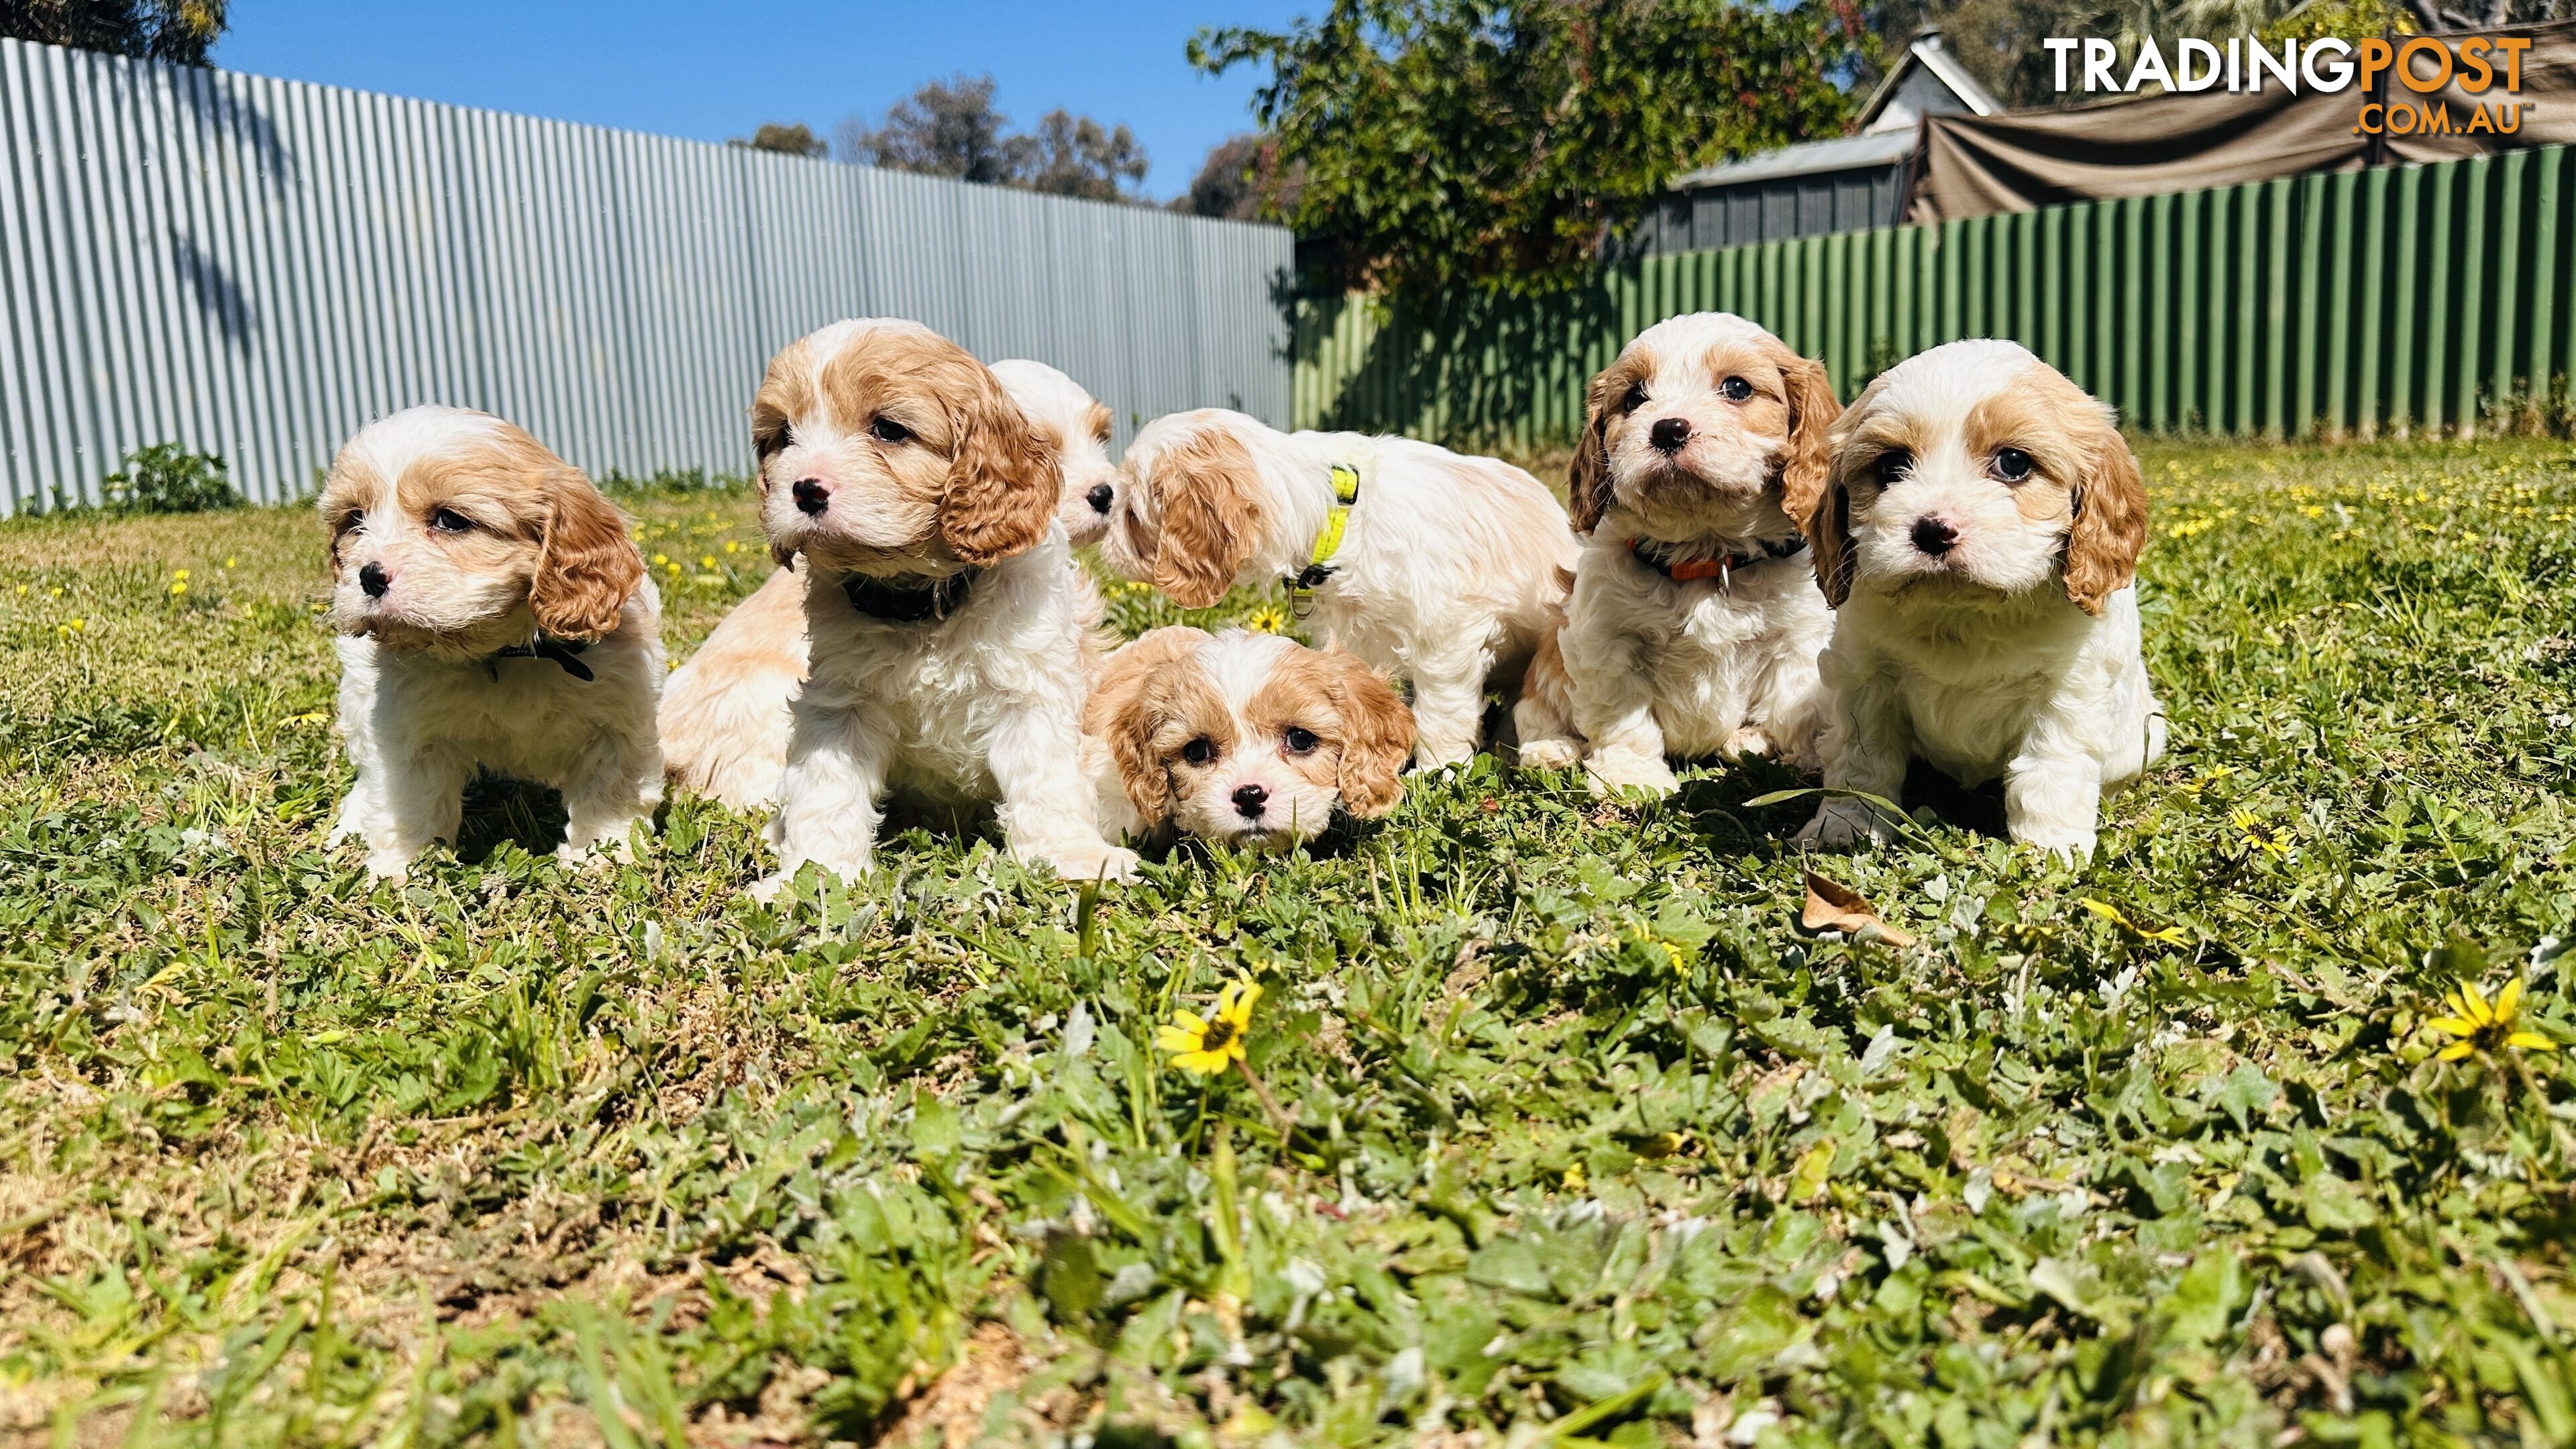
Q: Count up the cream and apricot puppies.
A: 7